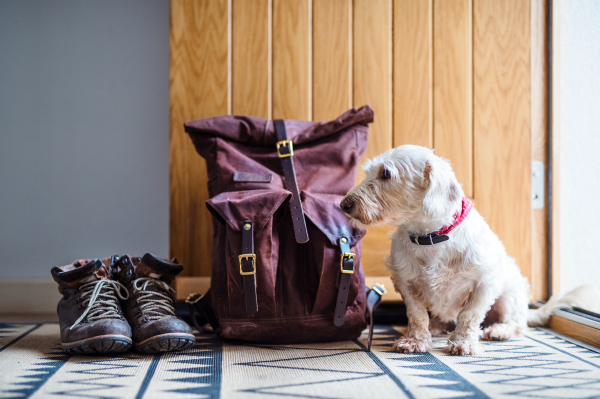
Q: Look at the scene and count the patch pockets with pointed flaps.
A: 2